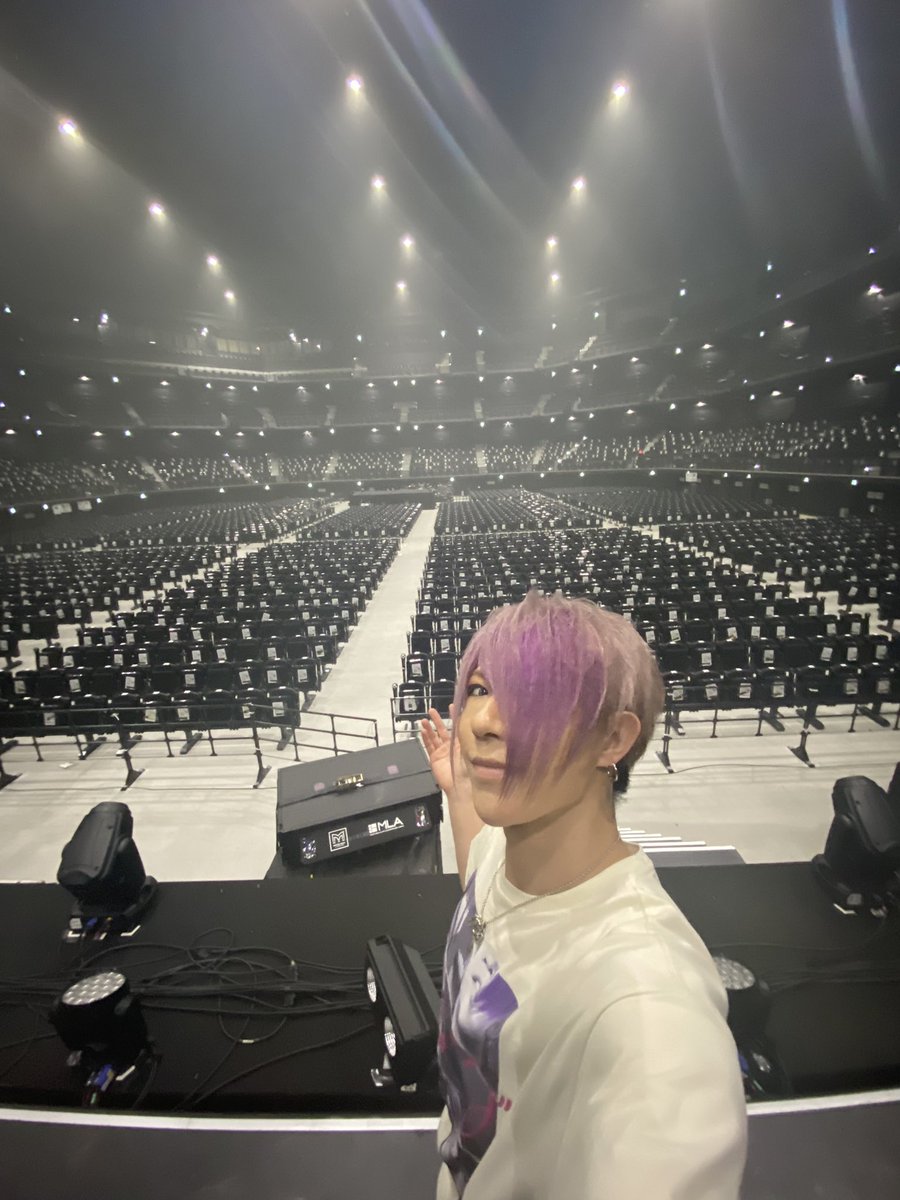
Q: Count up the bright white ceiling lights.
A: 12